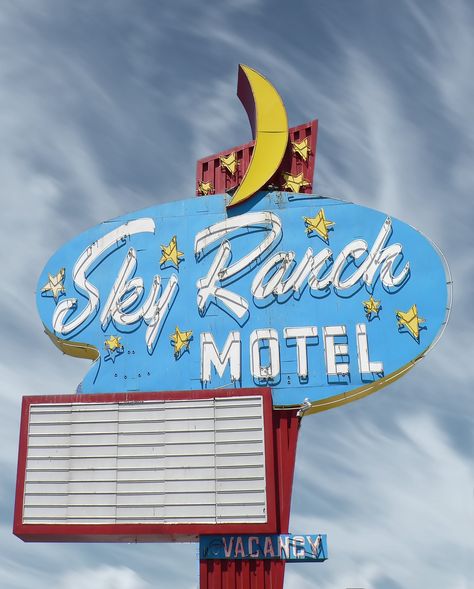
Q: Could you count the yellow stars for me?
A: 11